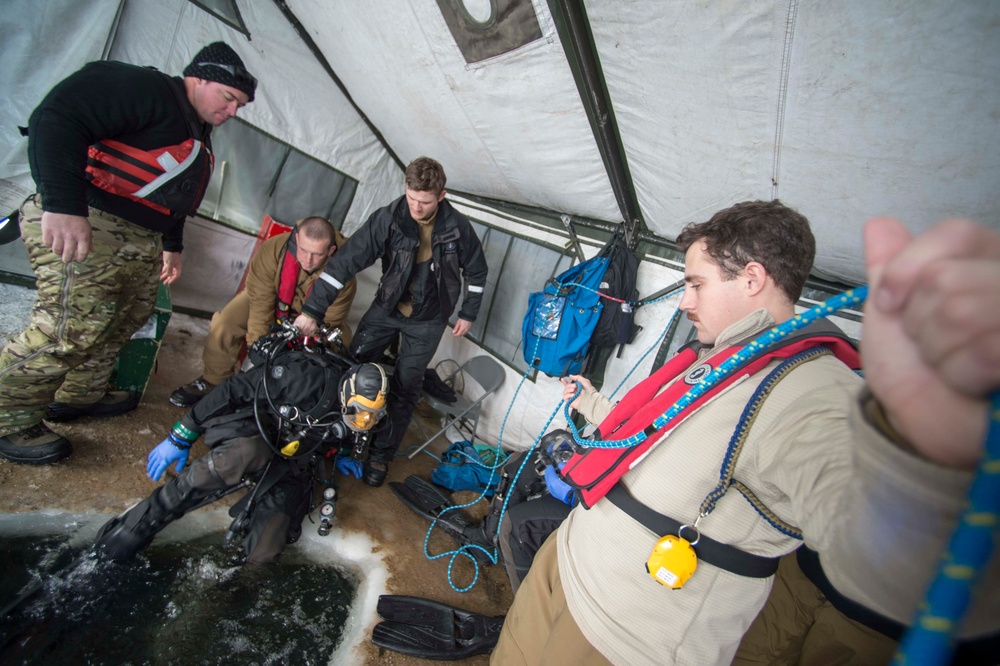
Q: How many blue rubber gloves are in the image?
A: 3